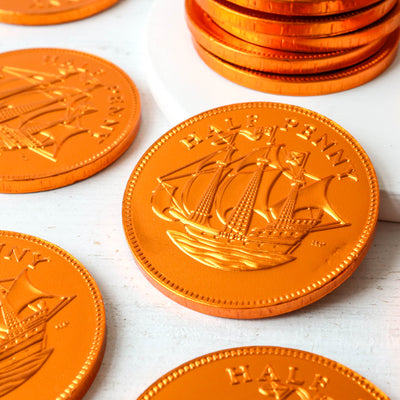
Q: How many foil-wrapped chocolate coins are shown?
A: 10